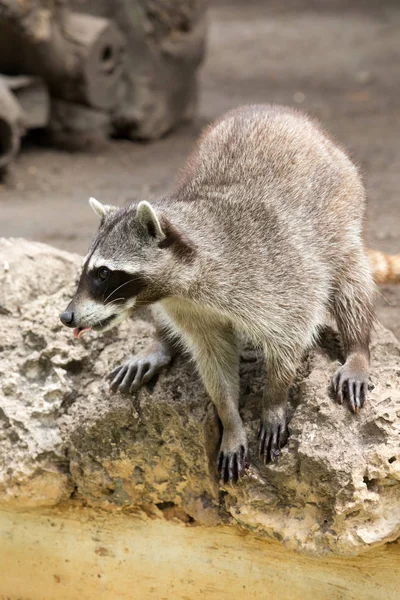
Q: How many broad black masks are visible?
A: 1